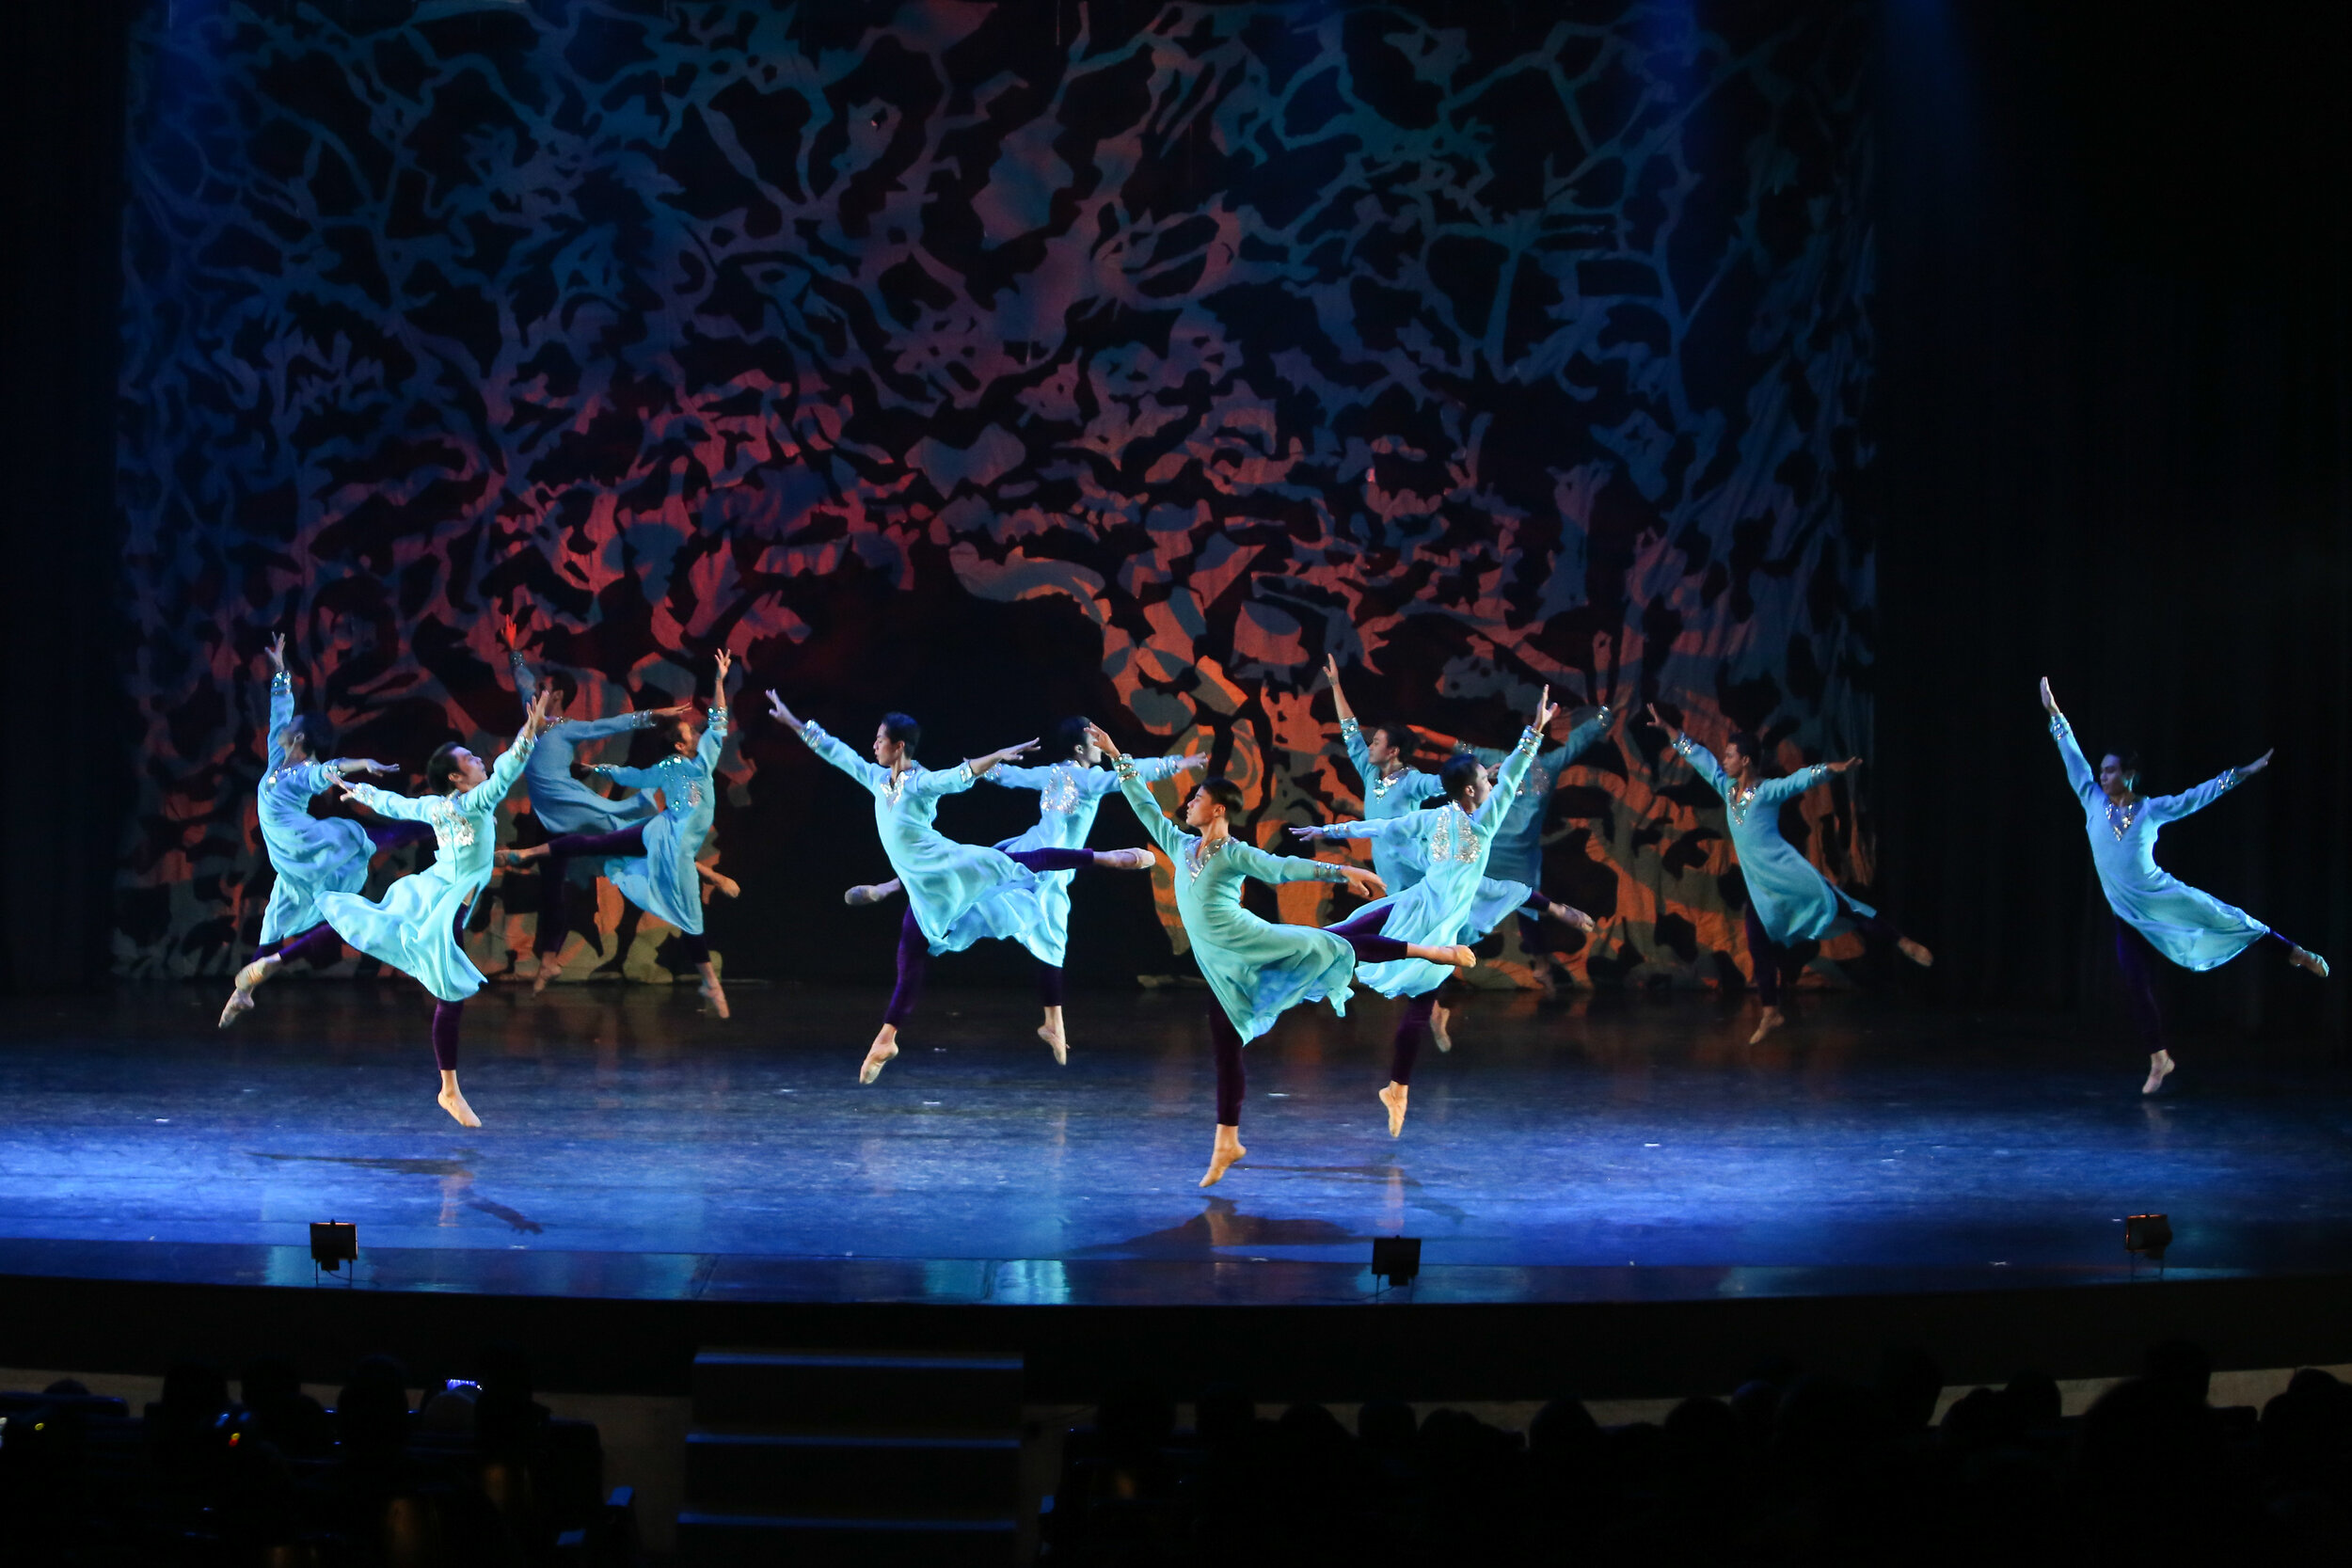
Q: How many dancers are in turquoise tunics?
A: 12